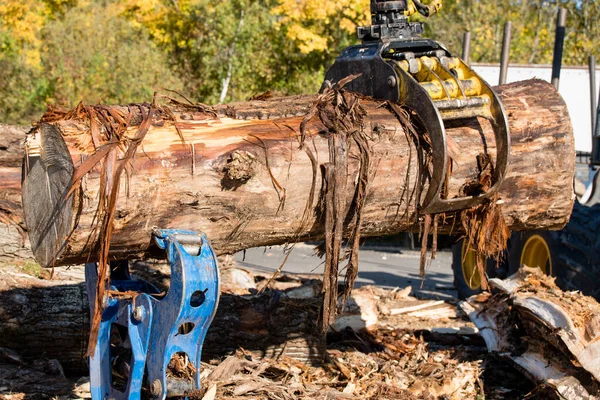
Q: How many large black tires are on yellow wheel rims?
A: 2